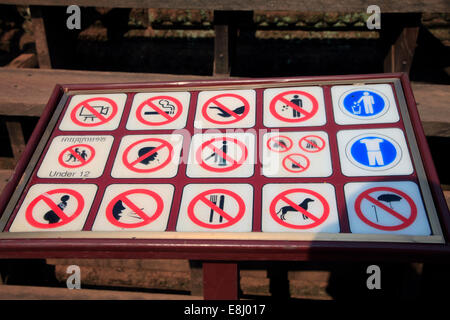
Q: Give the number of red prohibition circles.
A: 15